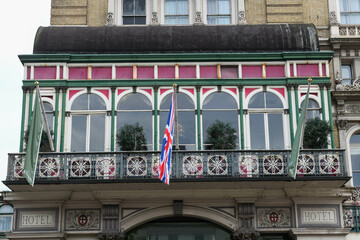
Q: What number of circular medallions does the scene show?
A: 12